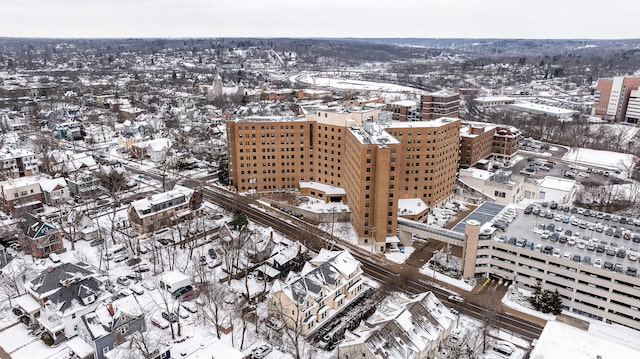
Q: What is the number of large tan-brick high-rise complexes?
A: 1